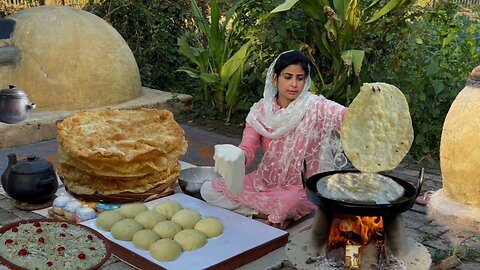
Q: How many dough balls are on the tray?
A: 11